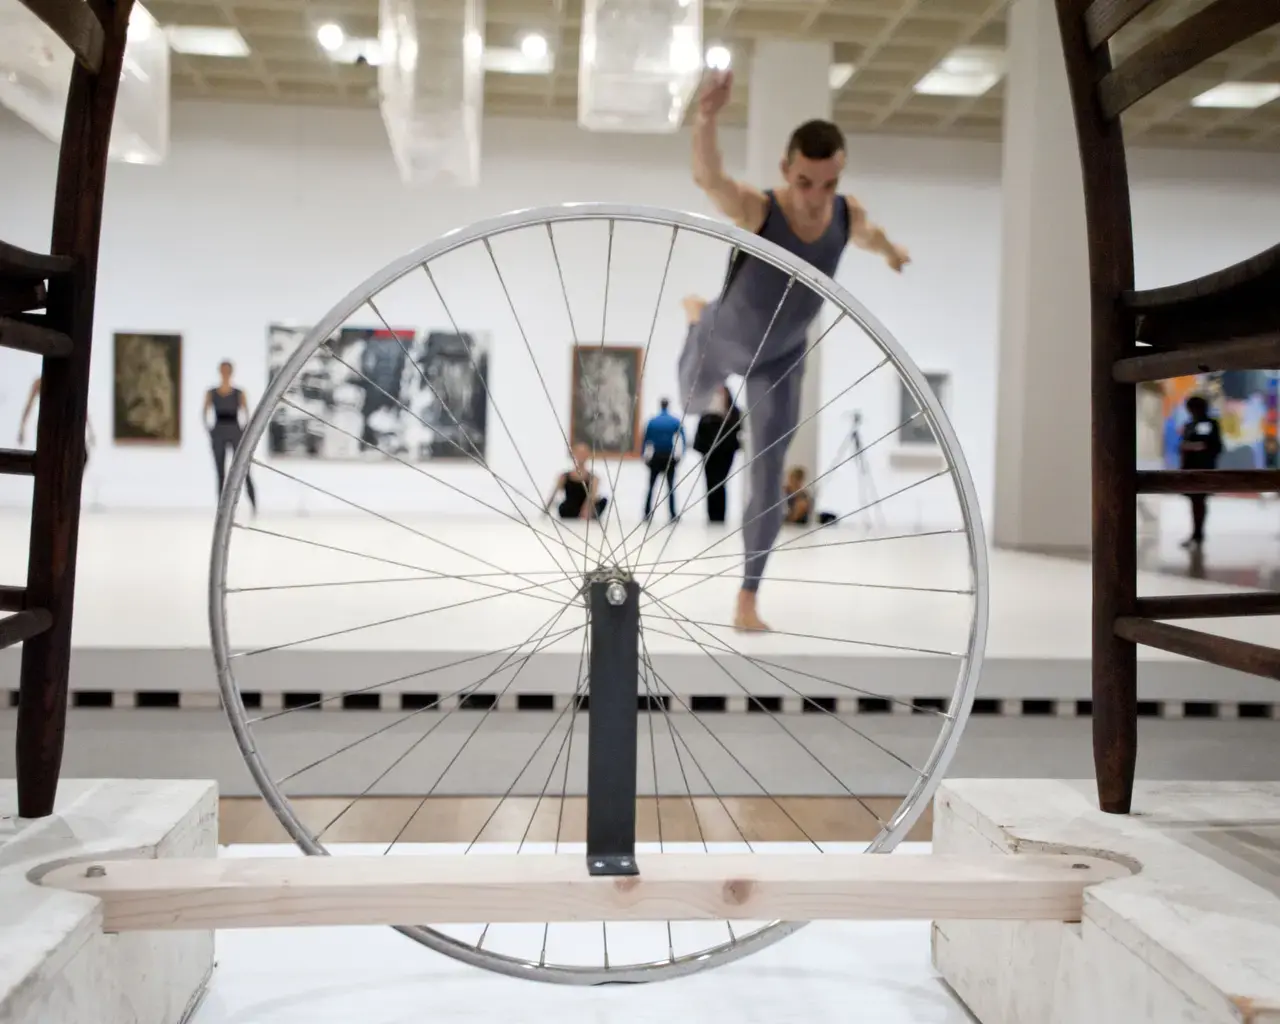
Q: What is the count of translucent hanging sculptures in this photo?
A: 3